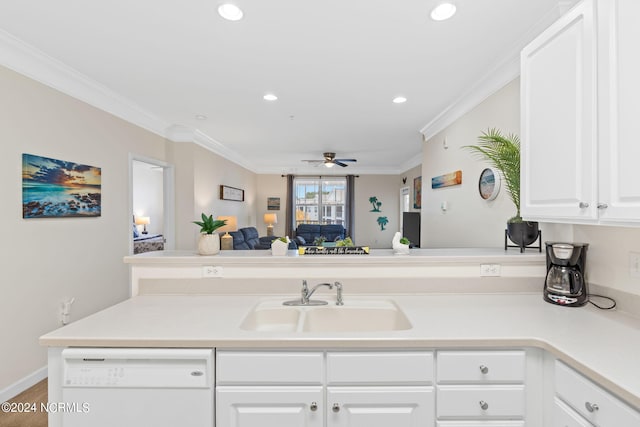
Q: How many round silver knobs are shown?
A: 7